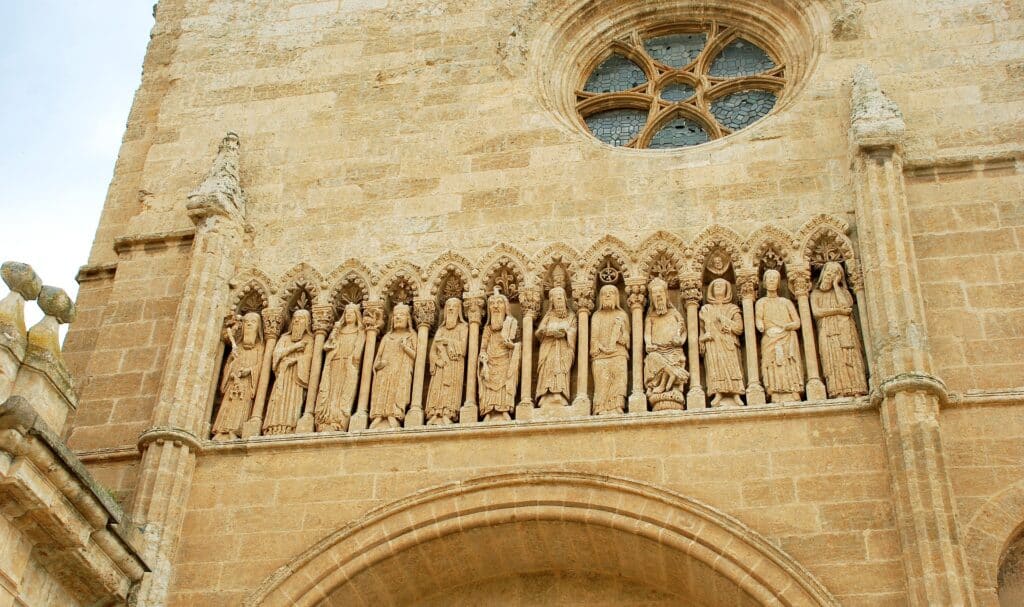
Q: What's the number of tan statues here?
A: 12